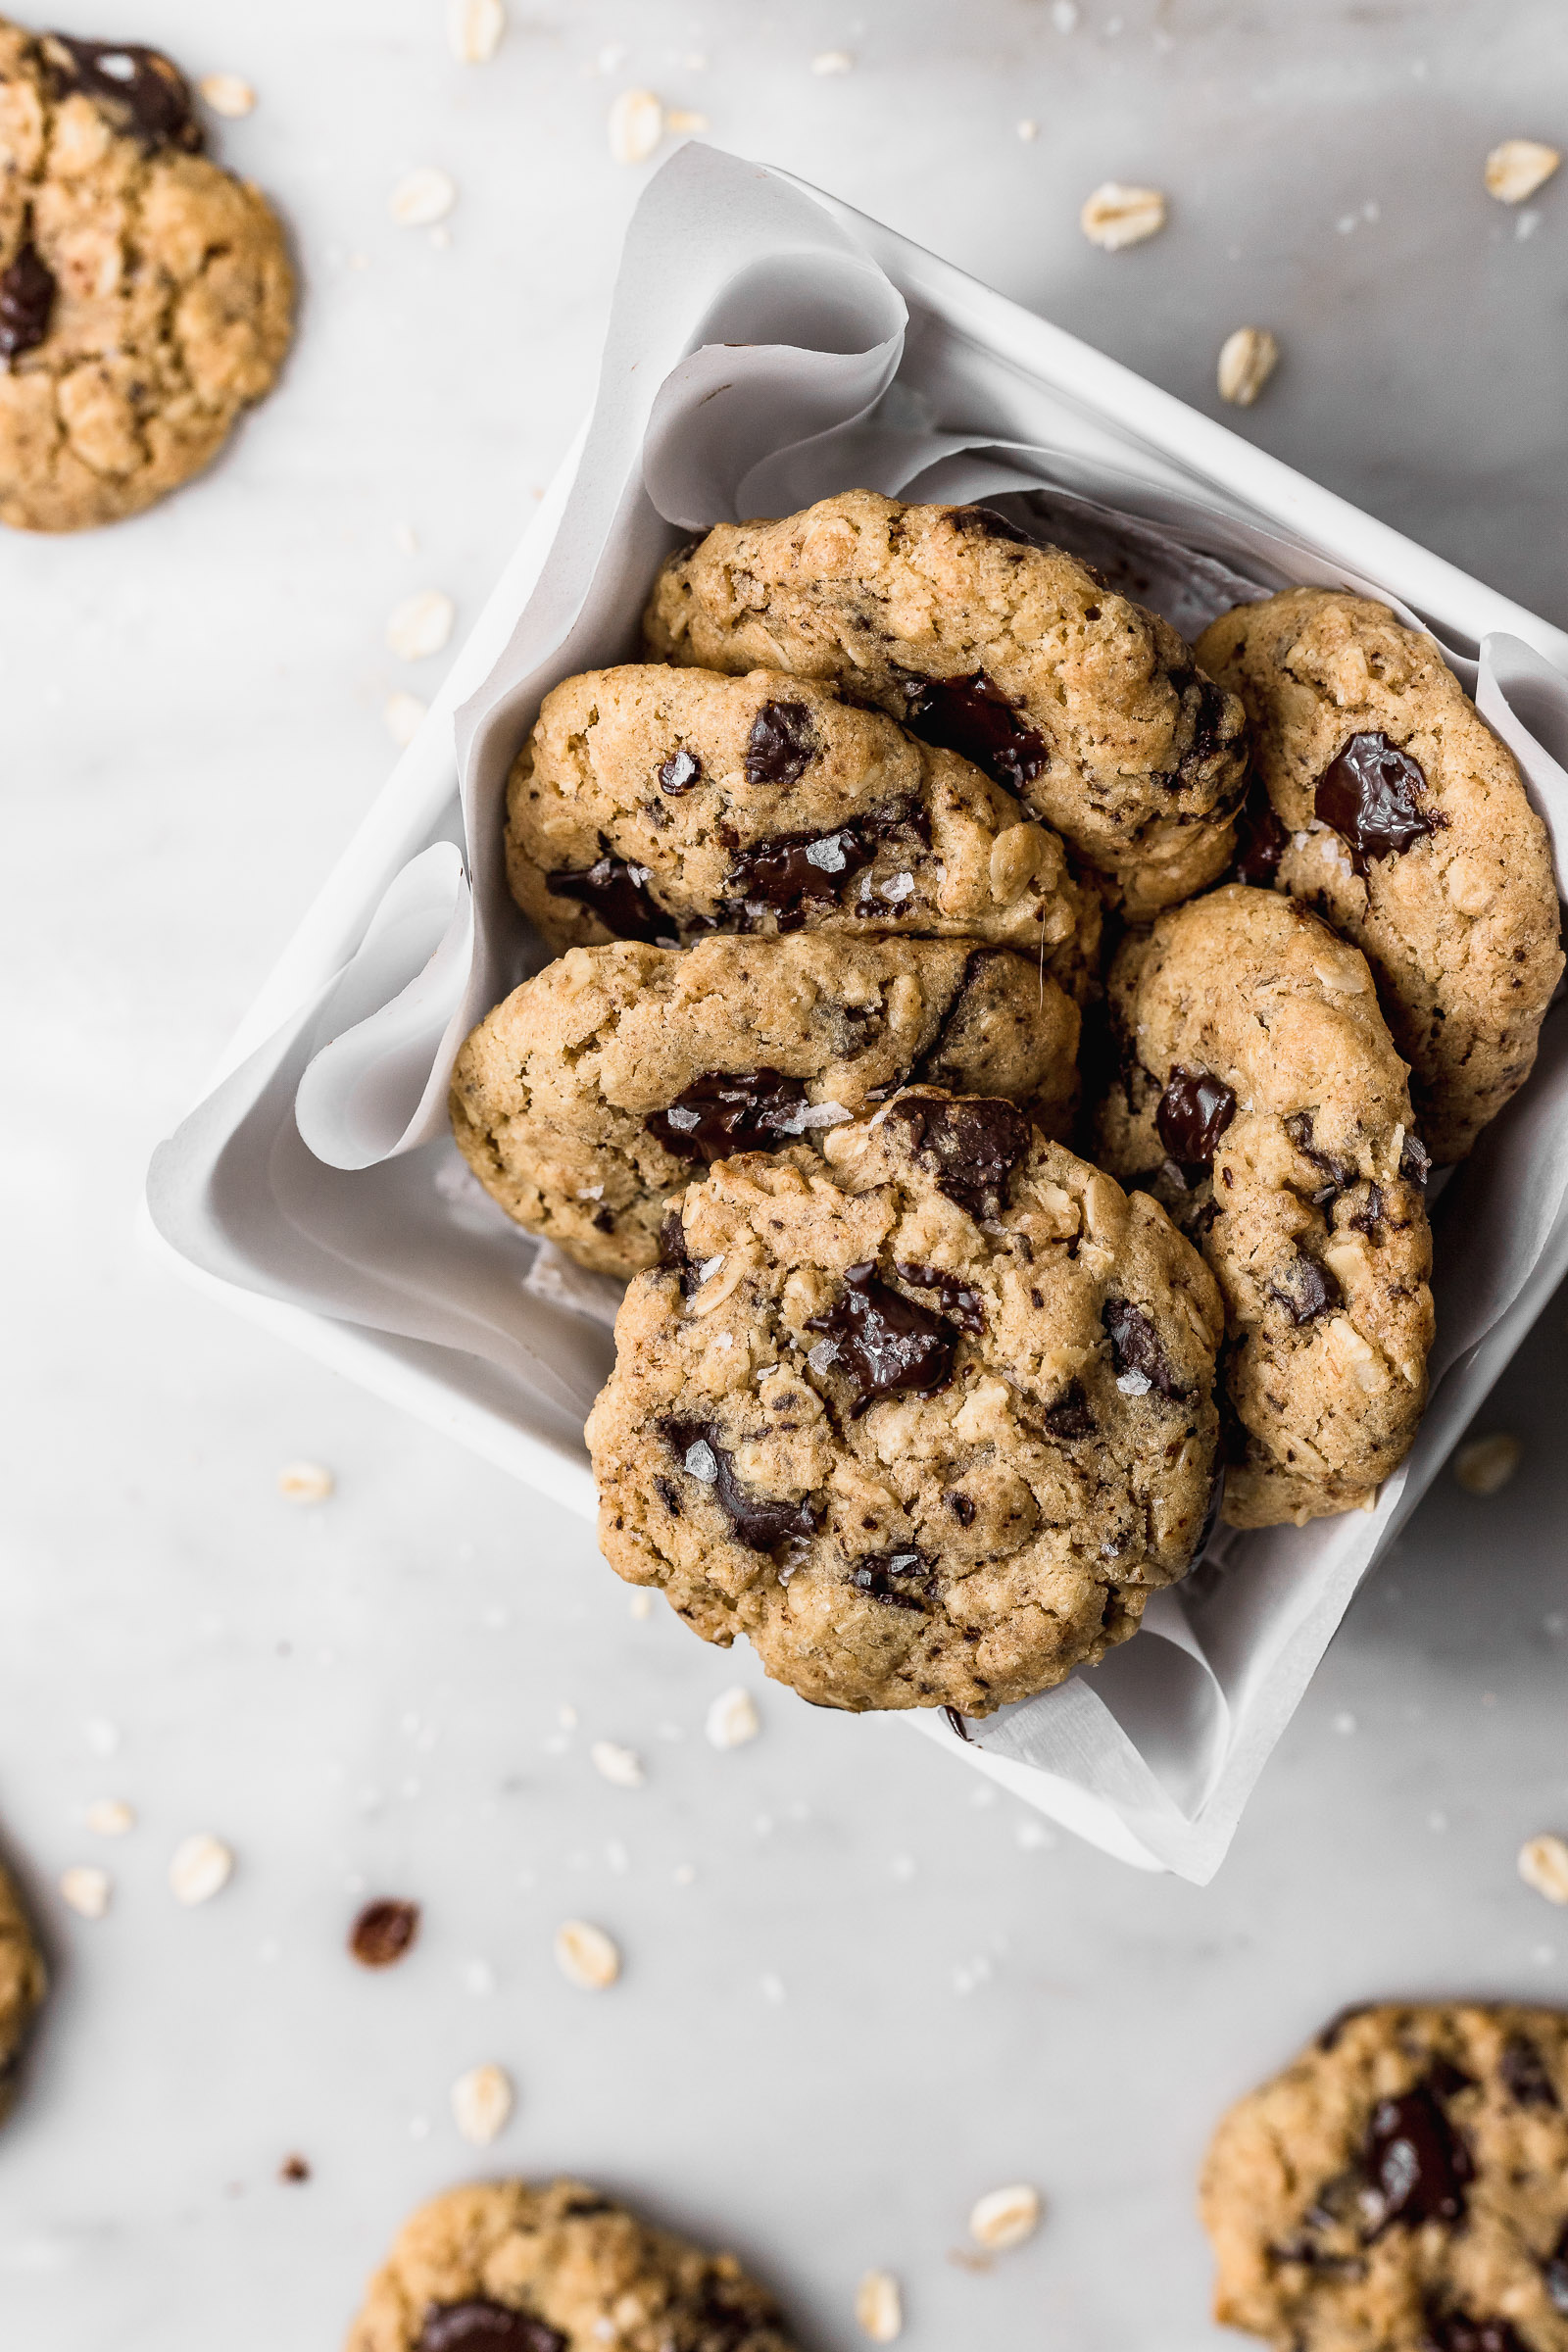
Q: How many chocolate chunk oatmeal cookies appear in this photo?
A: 10